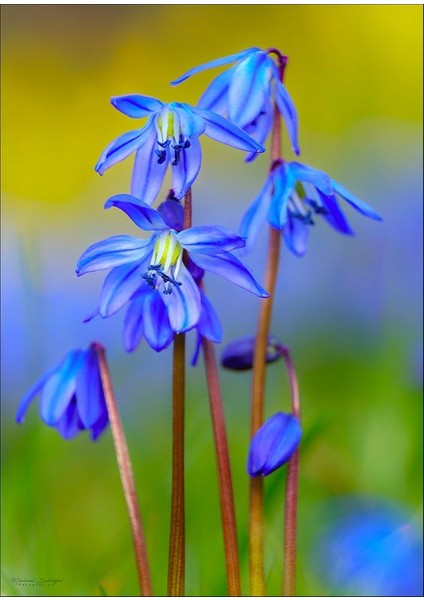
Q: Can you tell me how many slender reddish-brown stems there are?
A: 5